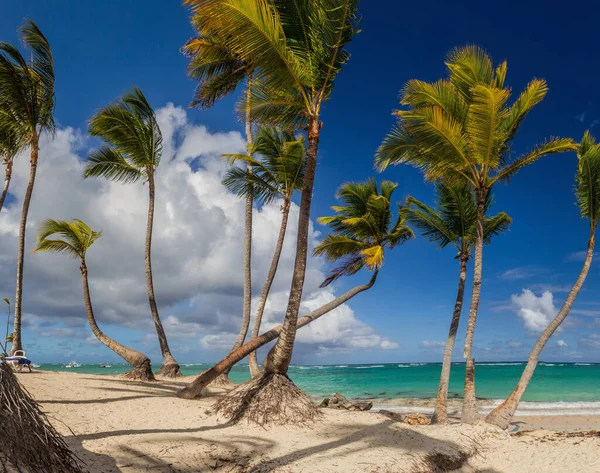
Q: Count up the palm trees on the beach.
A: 11